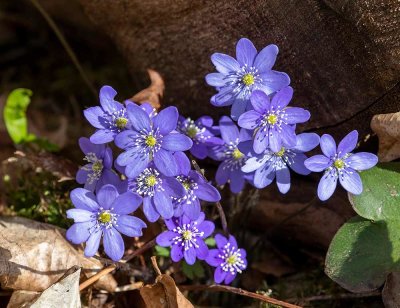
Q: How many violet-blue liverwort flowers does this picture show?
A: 14